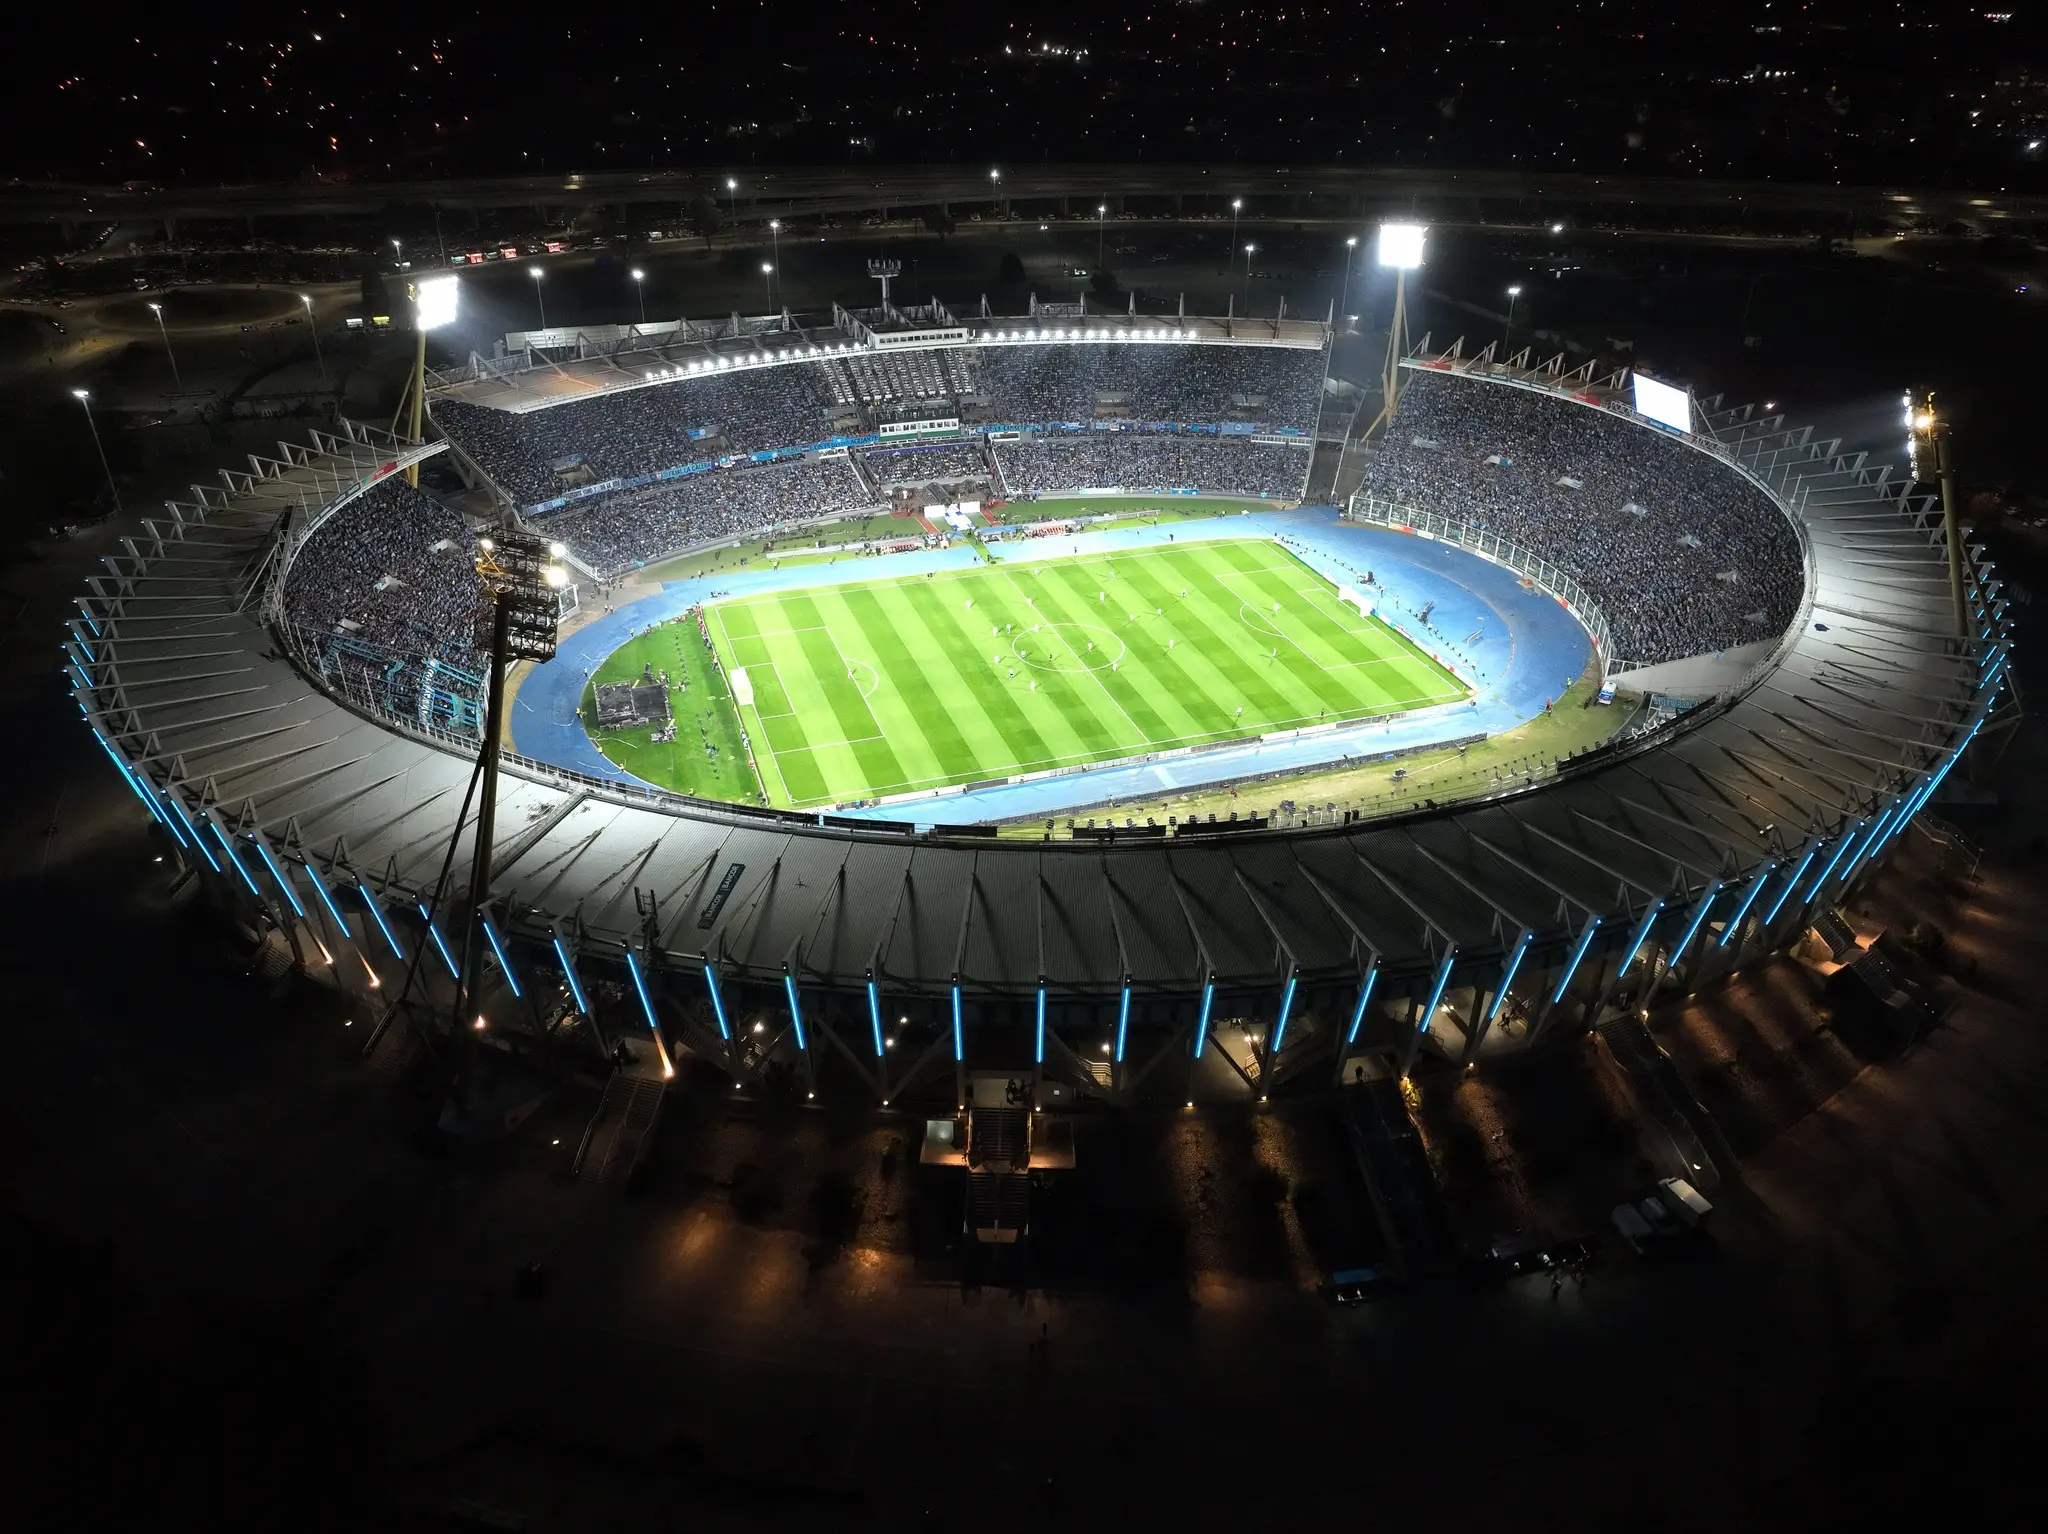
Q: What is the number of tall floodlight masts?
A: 4